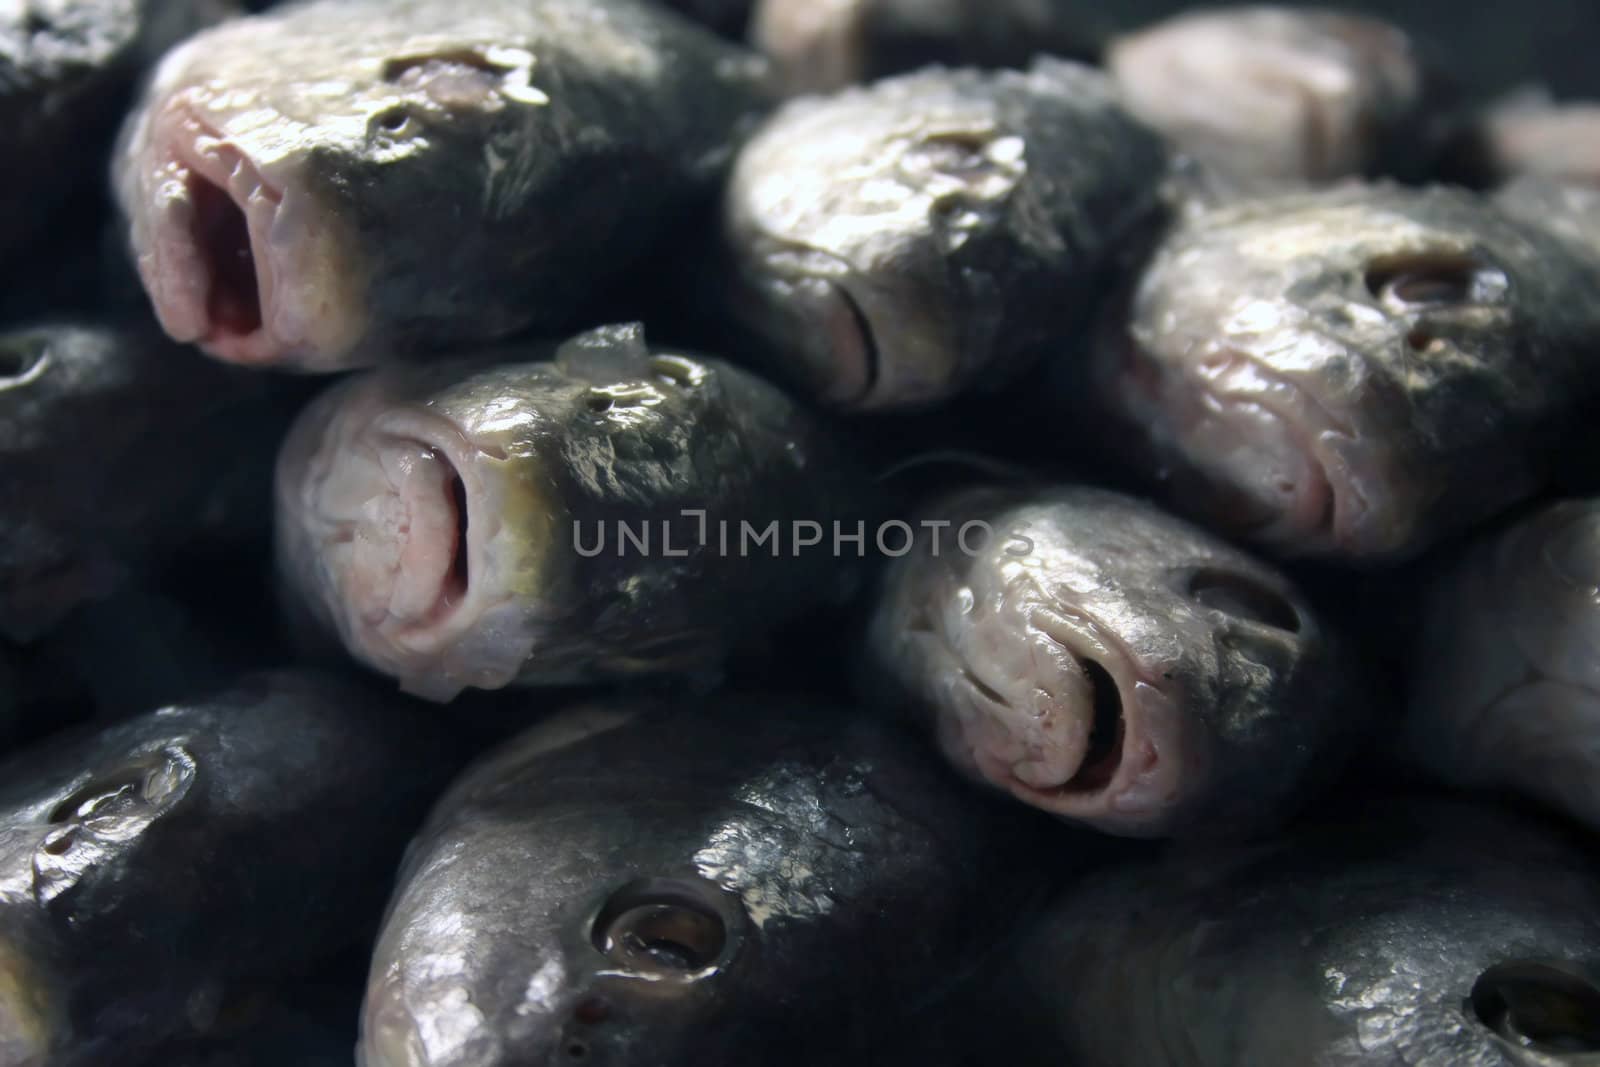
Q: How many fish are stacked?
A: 14